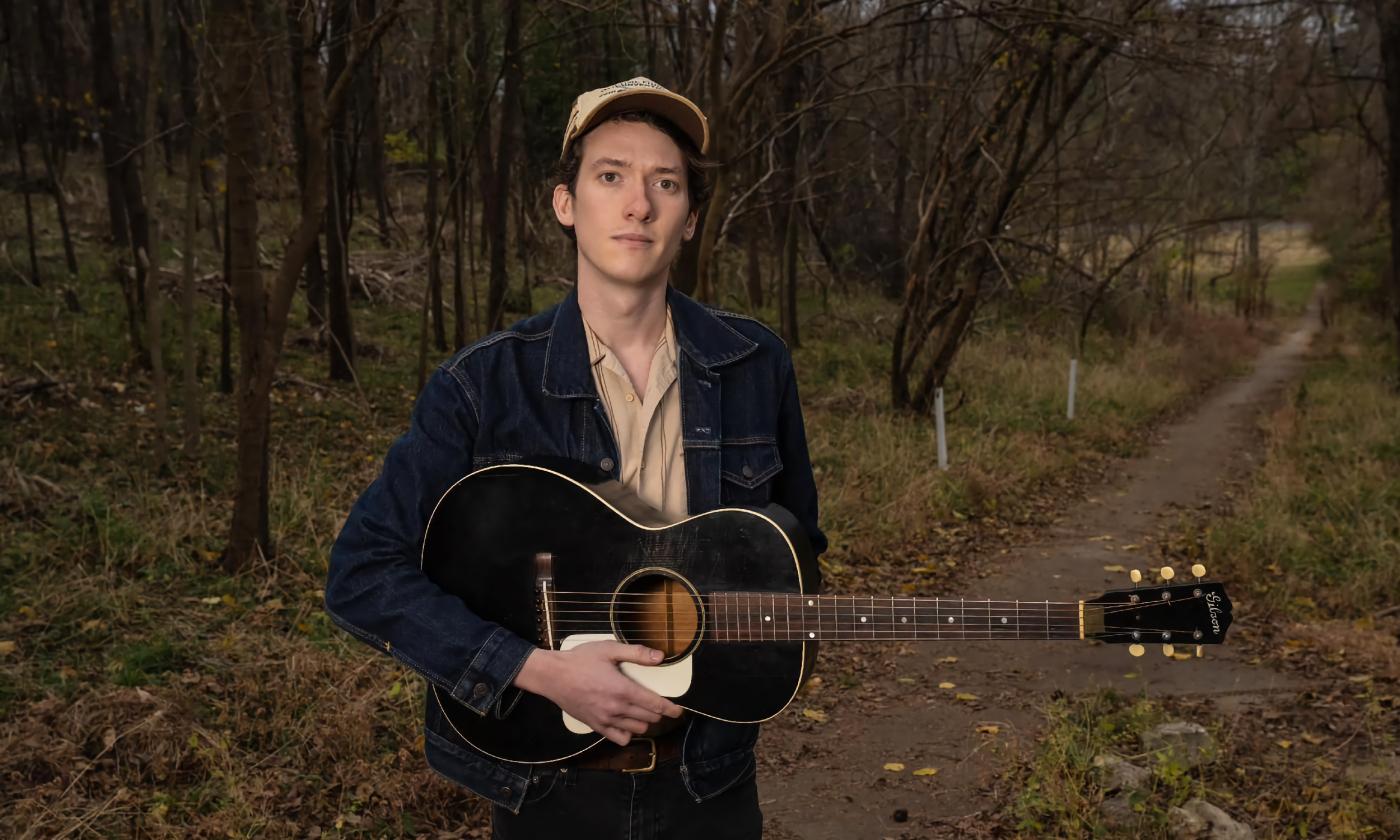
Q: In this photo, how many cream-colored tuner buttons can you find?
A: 6